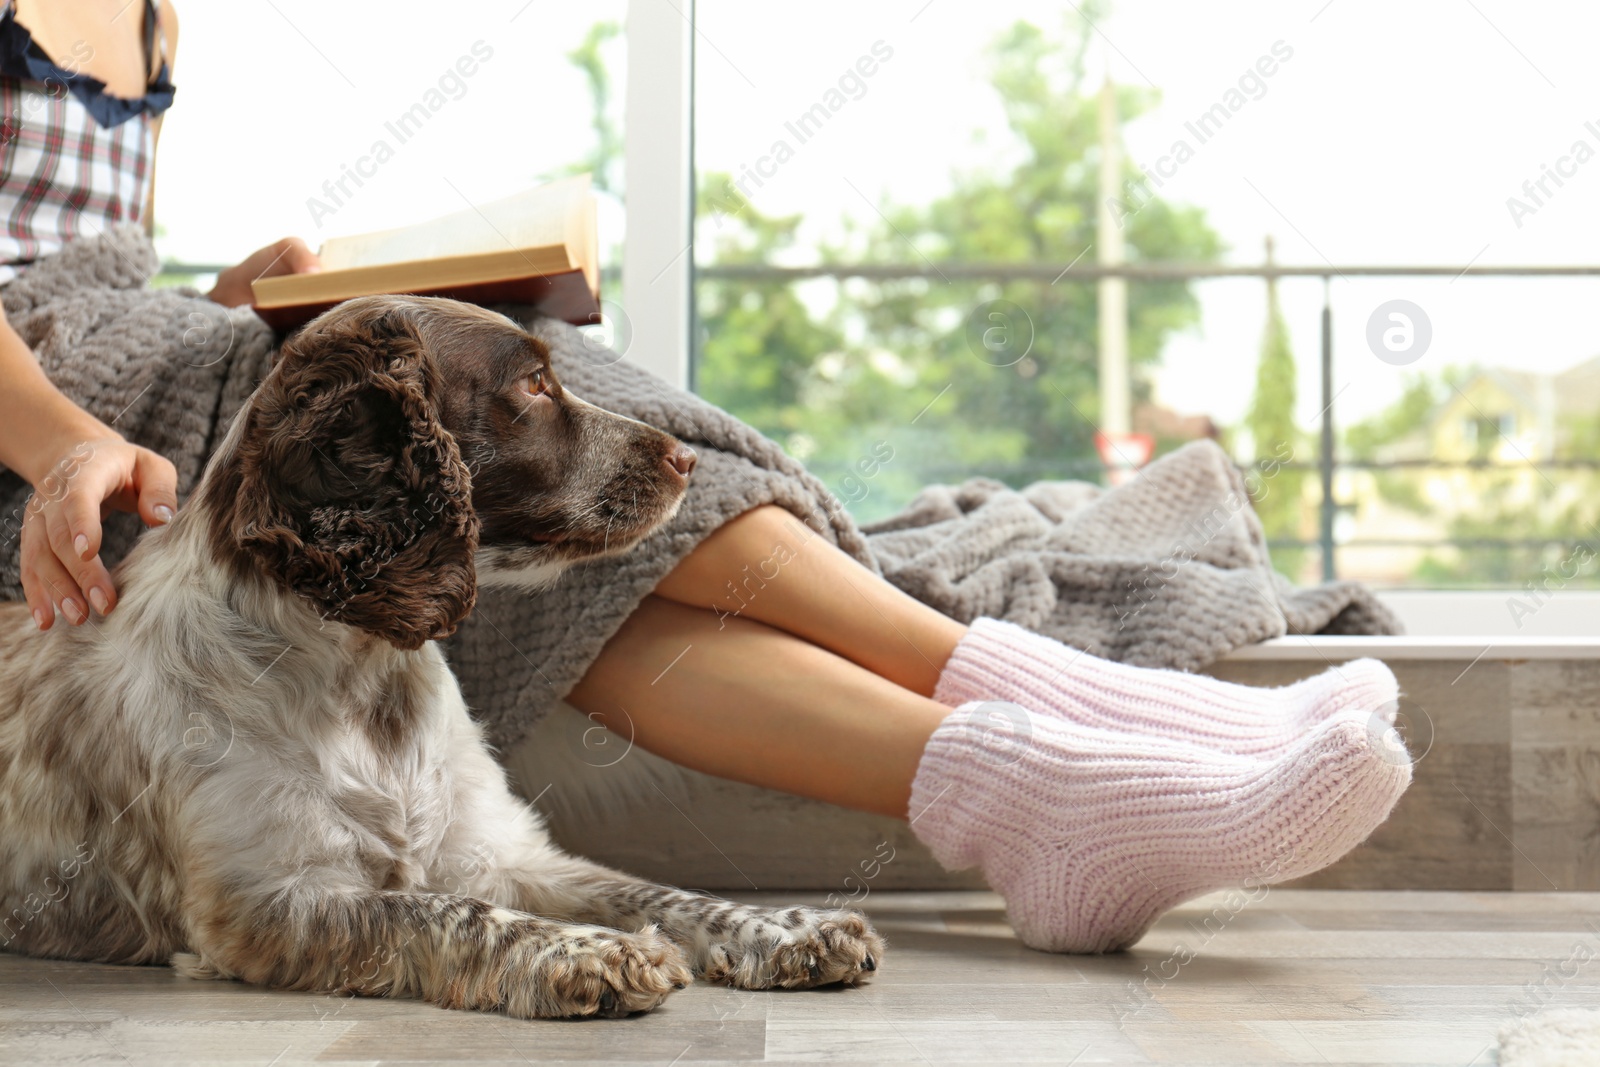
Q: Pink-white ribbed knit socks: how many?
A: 2